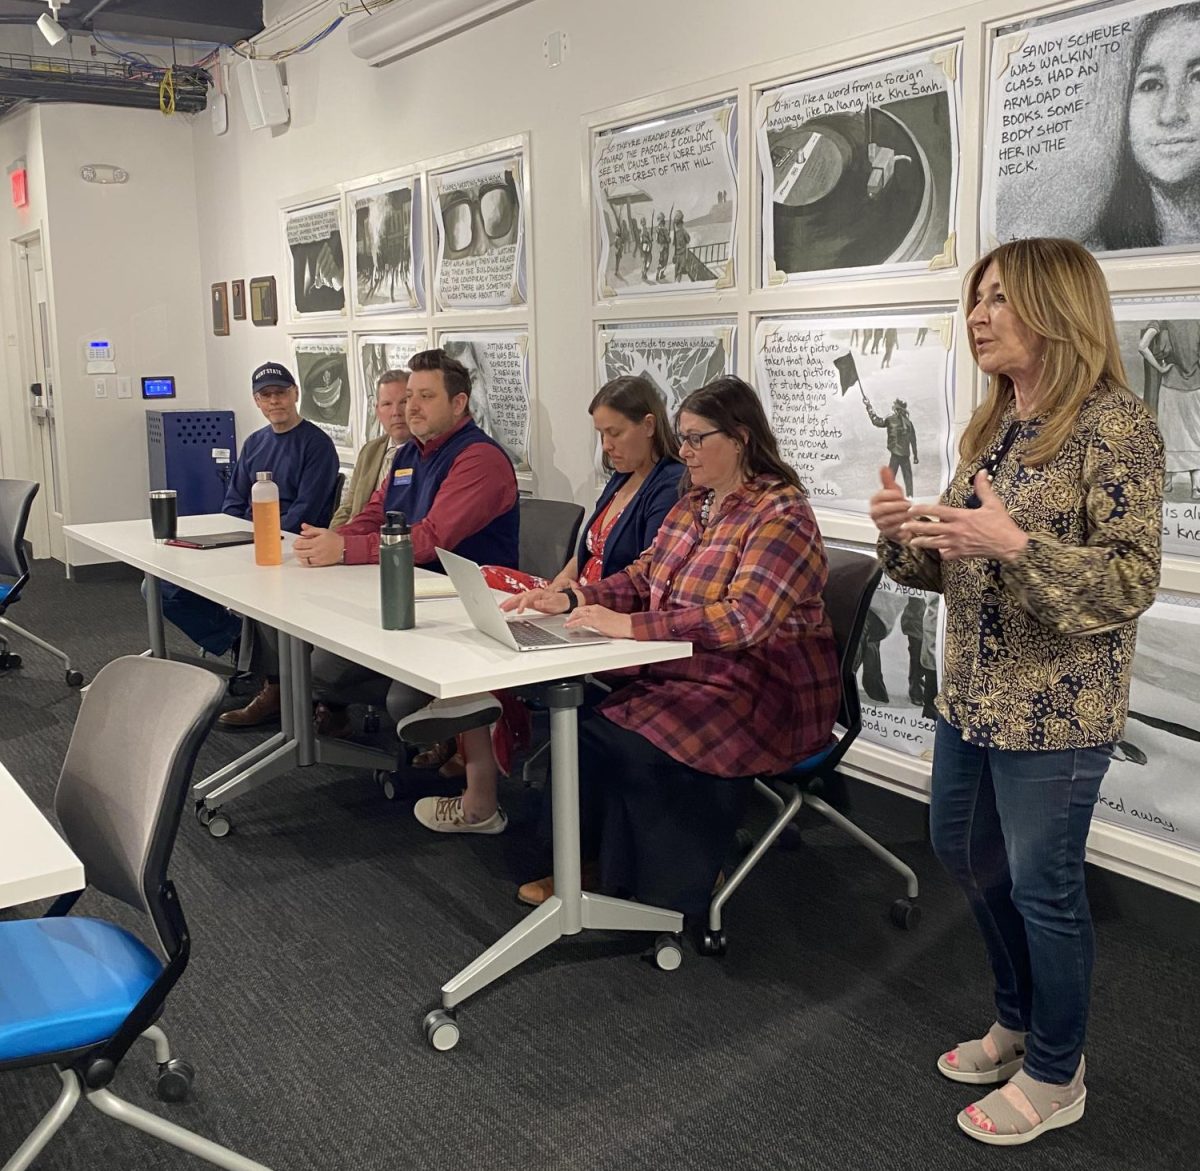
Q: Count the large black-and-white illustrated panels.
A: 14